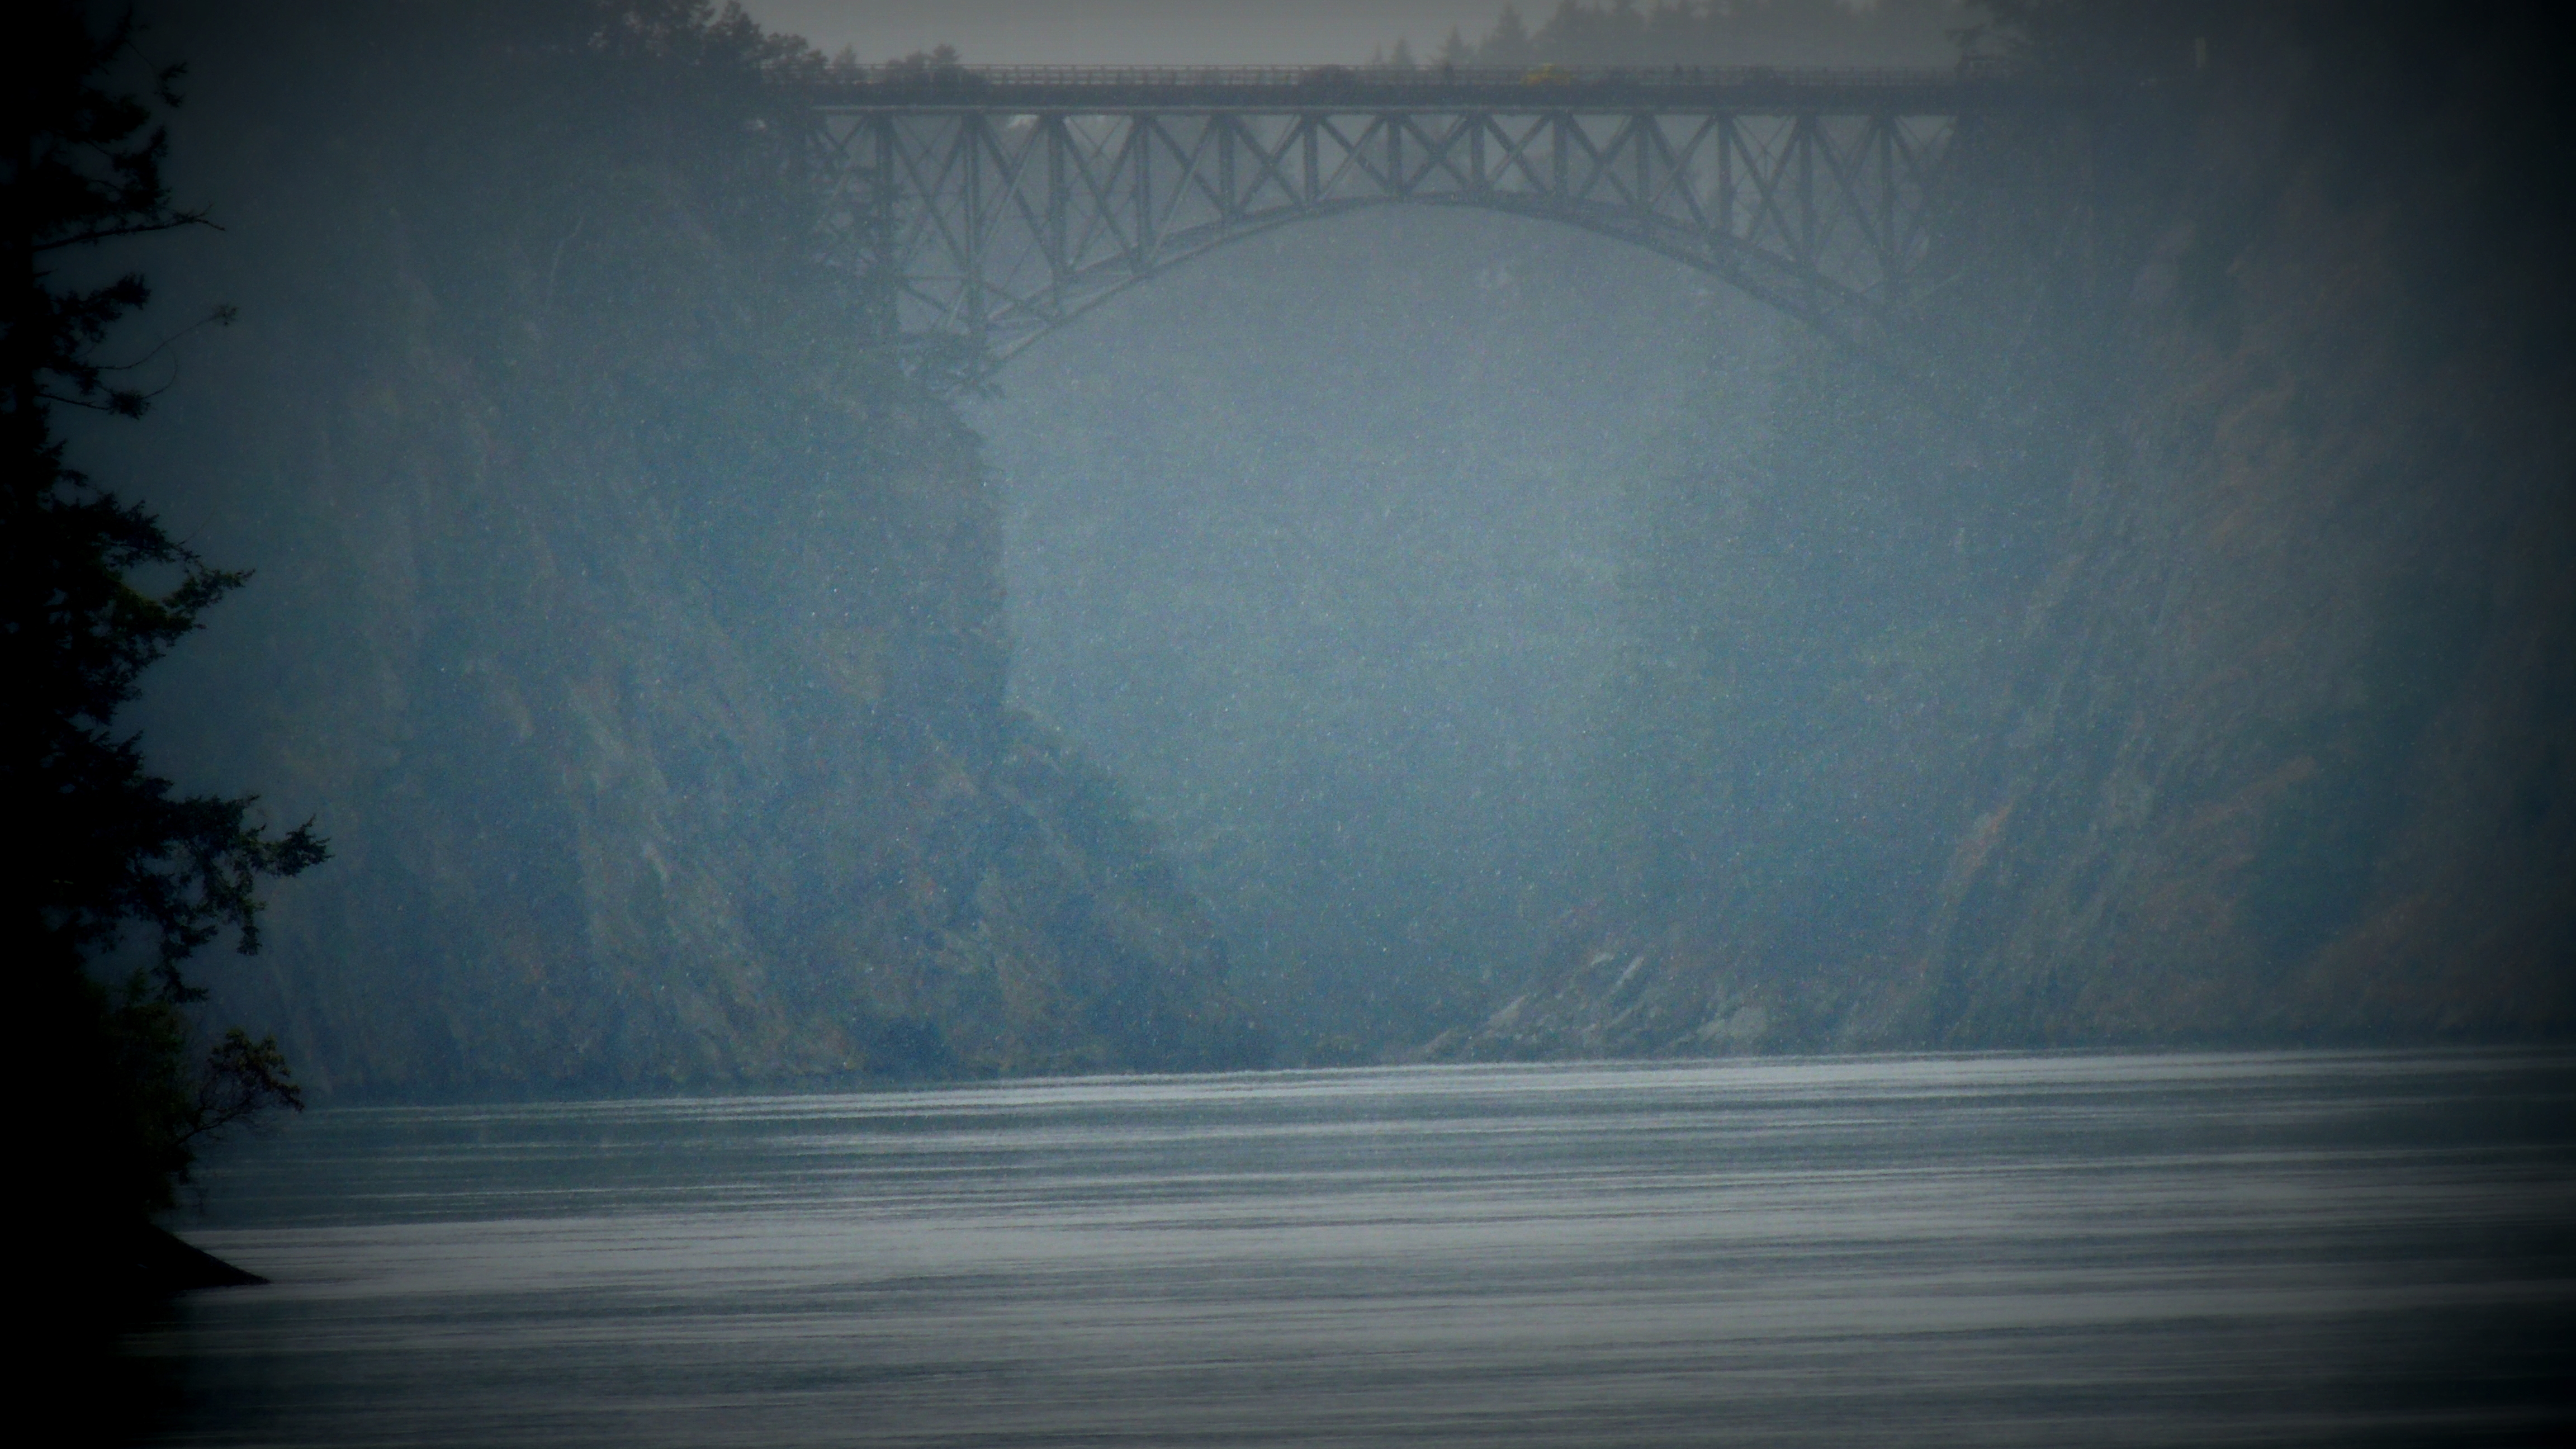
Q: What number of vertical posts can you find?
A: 13